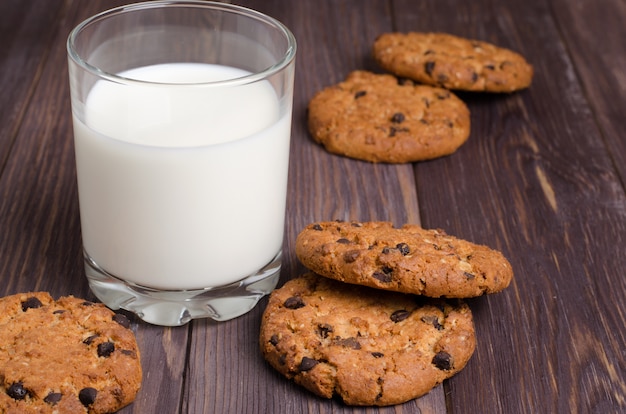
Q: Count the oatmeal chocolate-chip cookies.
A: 5